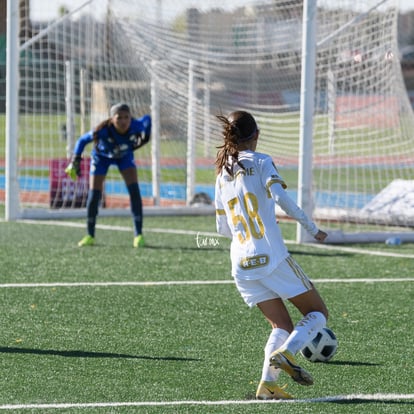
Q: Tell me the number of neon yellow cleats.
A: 2